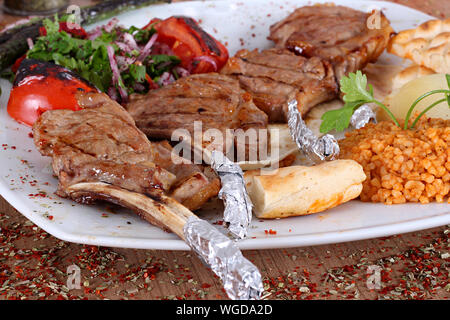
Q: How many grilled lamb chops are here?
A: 4